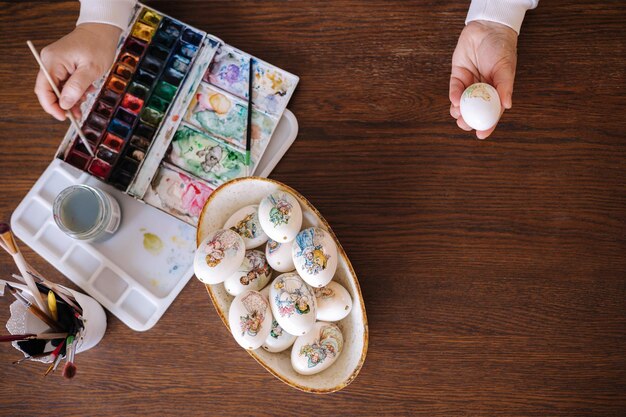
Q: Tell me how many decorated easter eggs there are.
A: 12